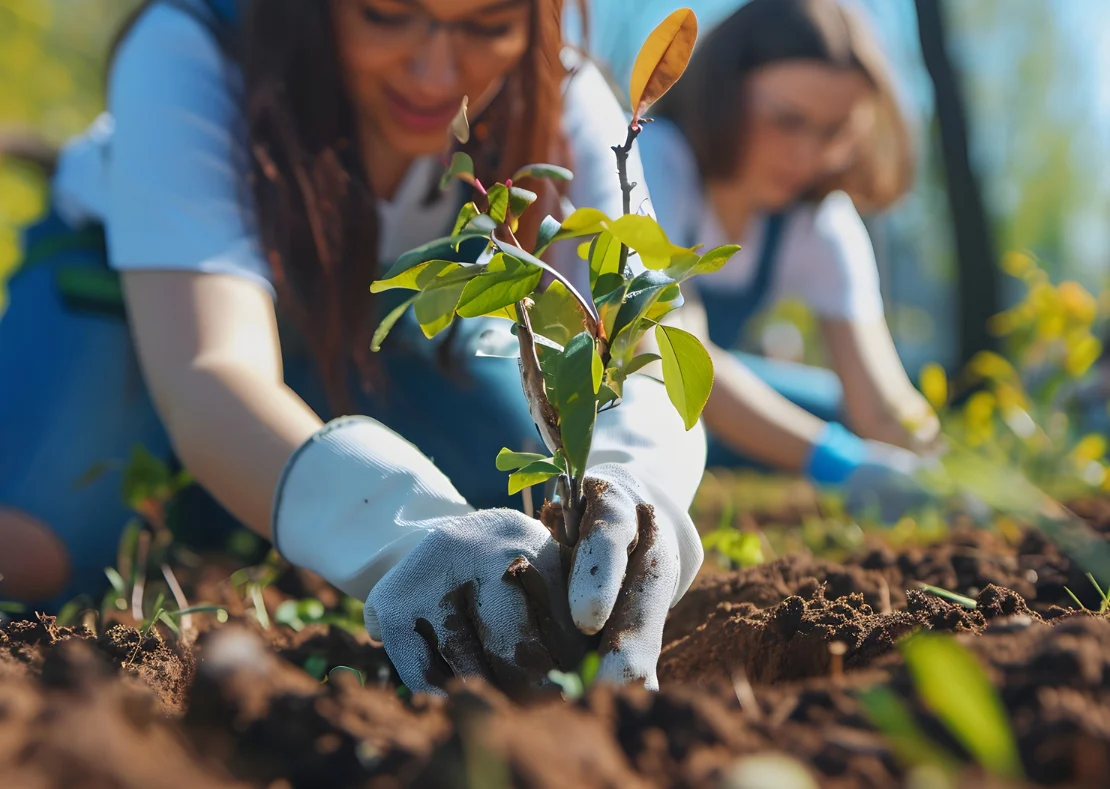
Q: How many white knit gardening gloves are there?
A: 2